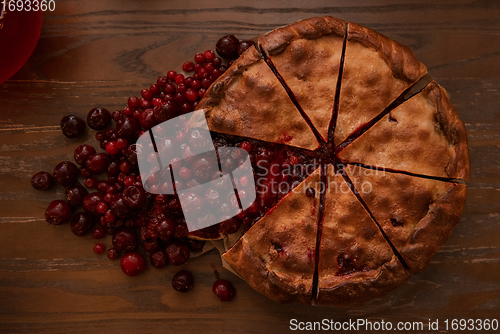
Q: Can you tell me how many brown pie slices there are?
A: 7